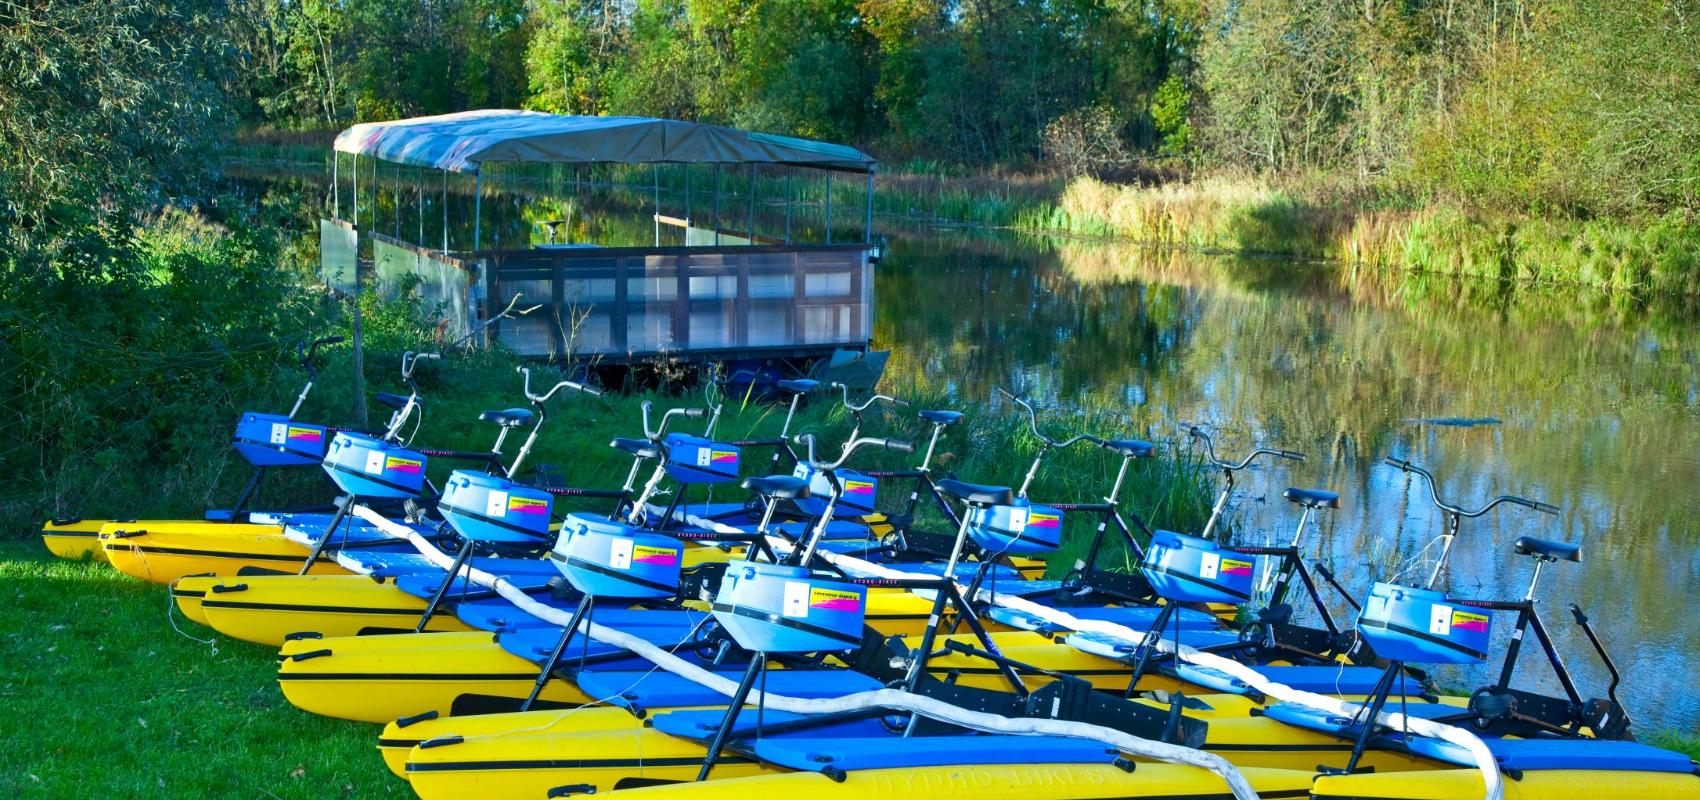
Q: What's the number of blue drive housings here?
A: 10